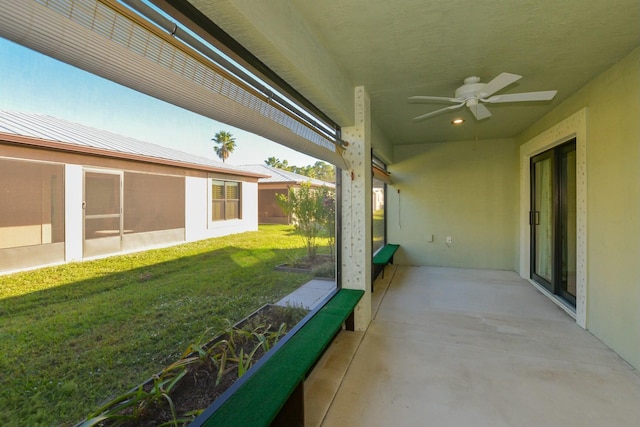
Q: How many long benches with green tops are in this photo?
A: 2